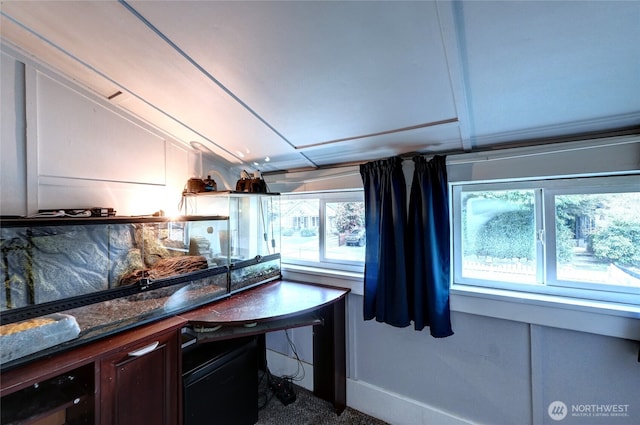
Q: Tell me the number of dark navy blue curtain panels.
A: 2